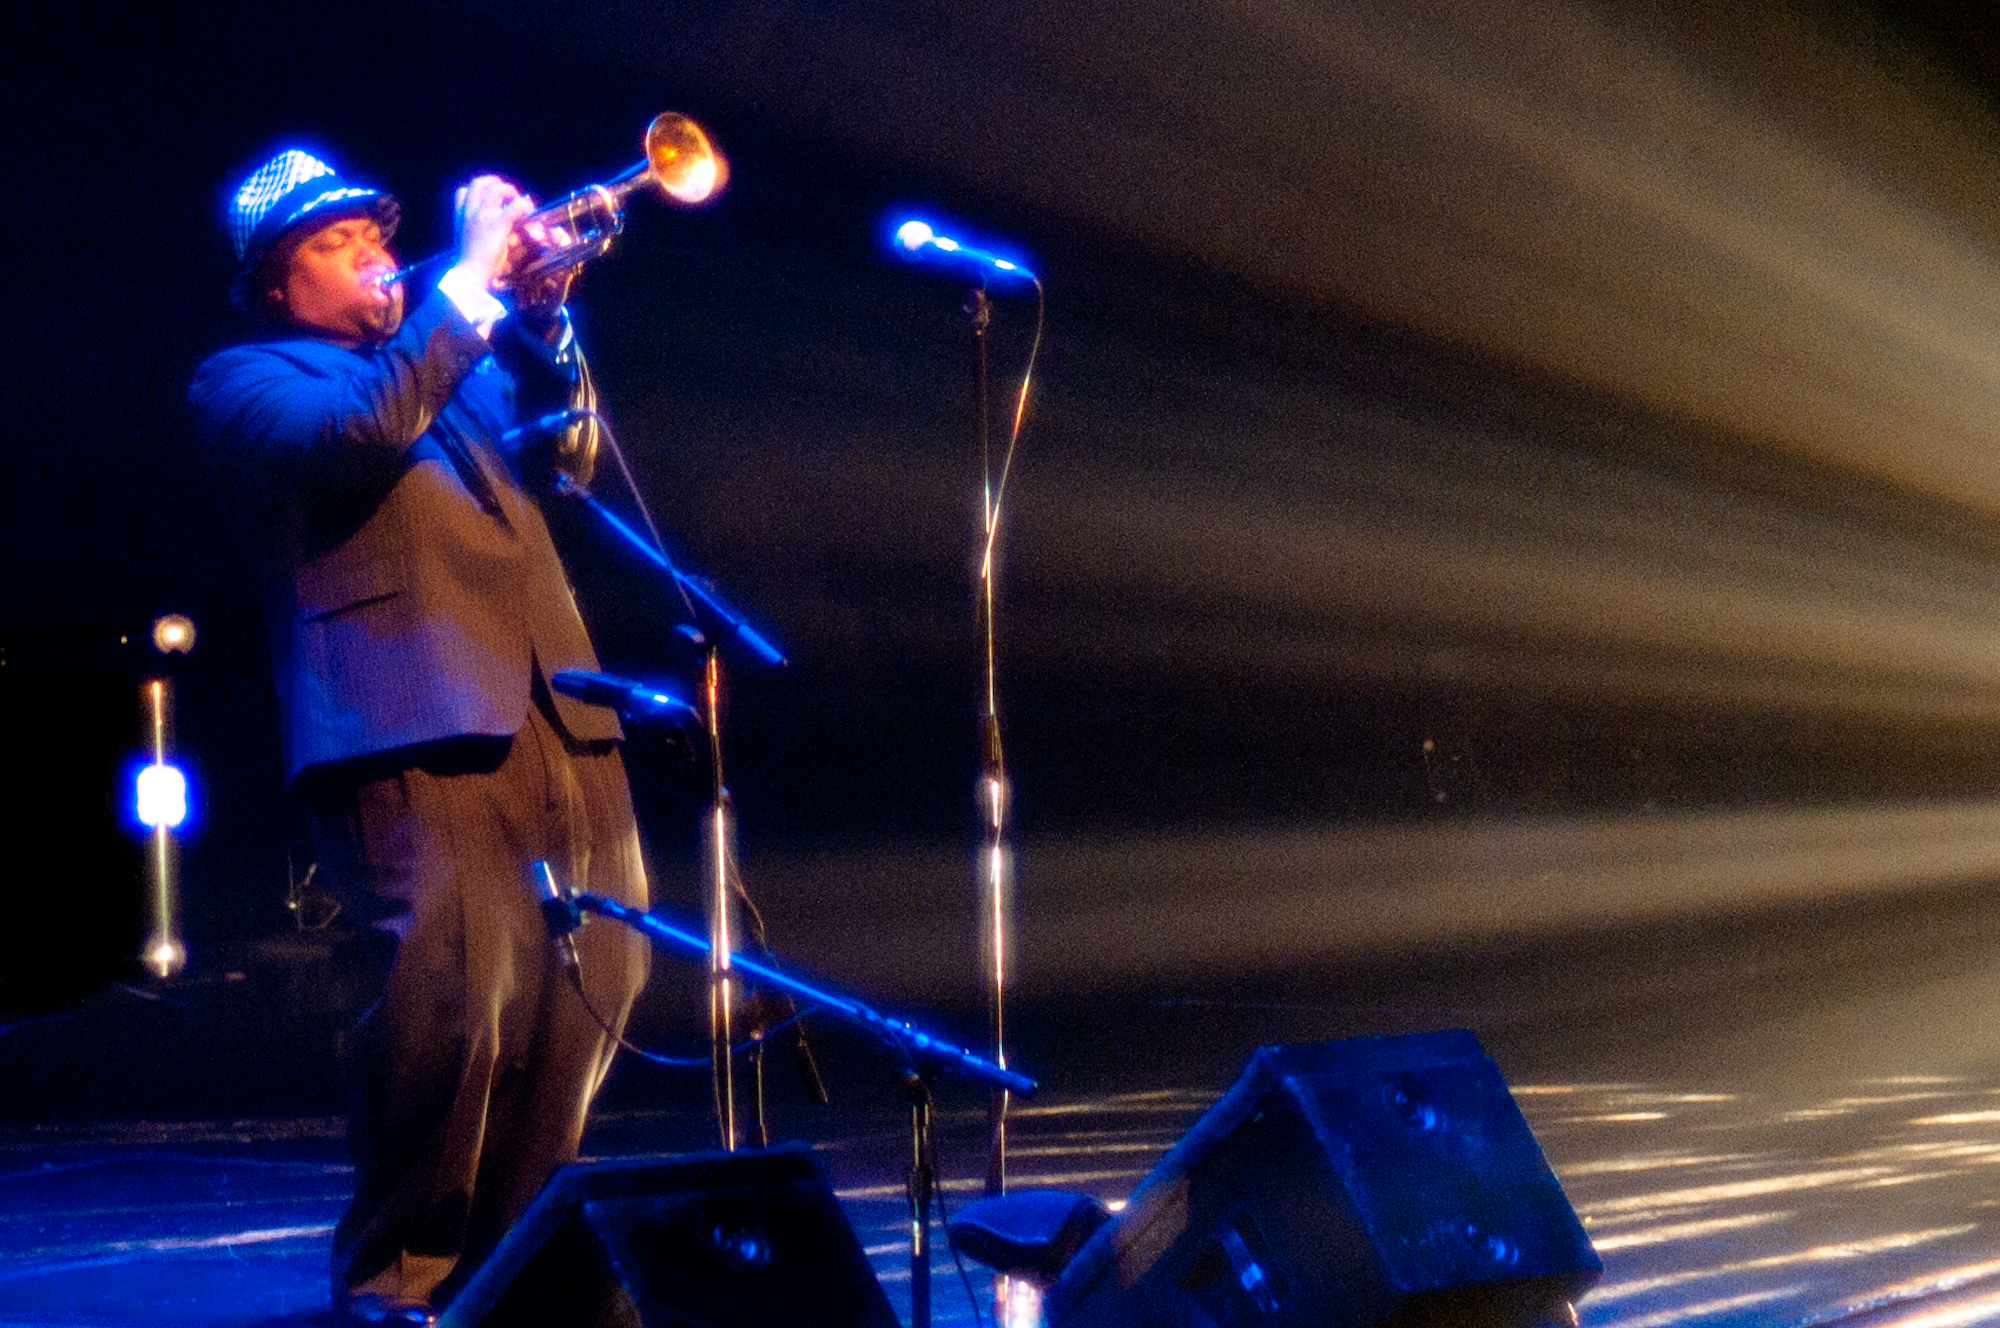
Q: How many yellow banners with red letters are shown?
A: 0